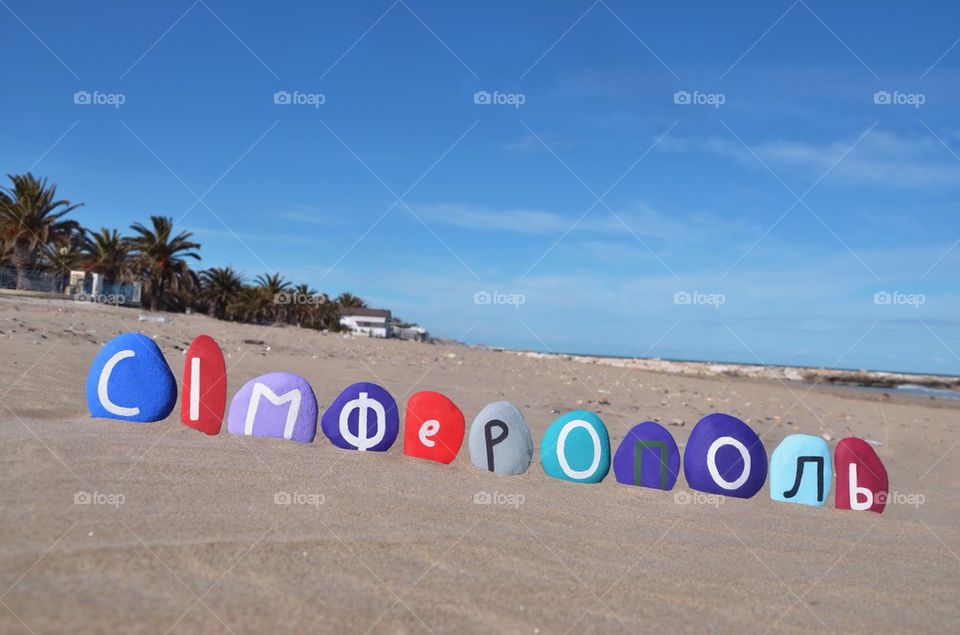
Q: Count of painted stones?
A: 11